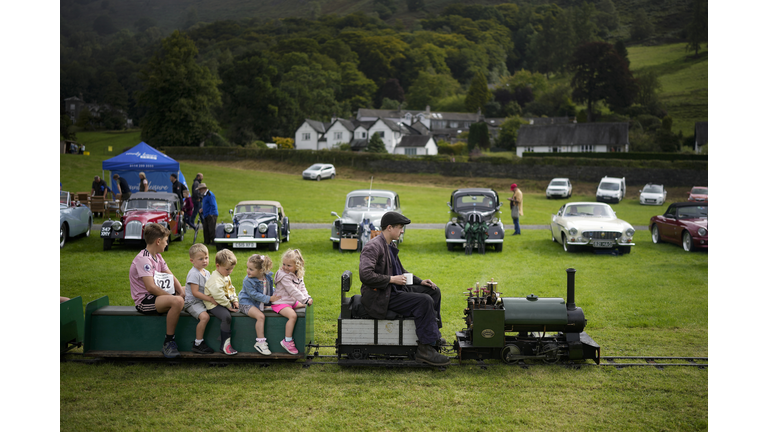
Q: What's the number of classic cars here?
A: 7